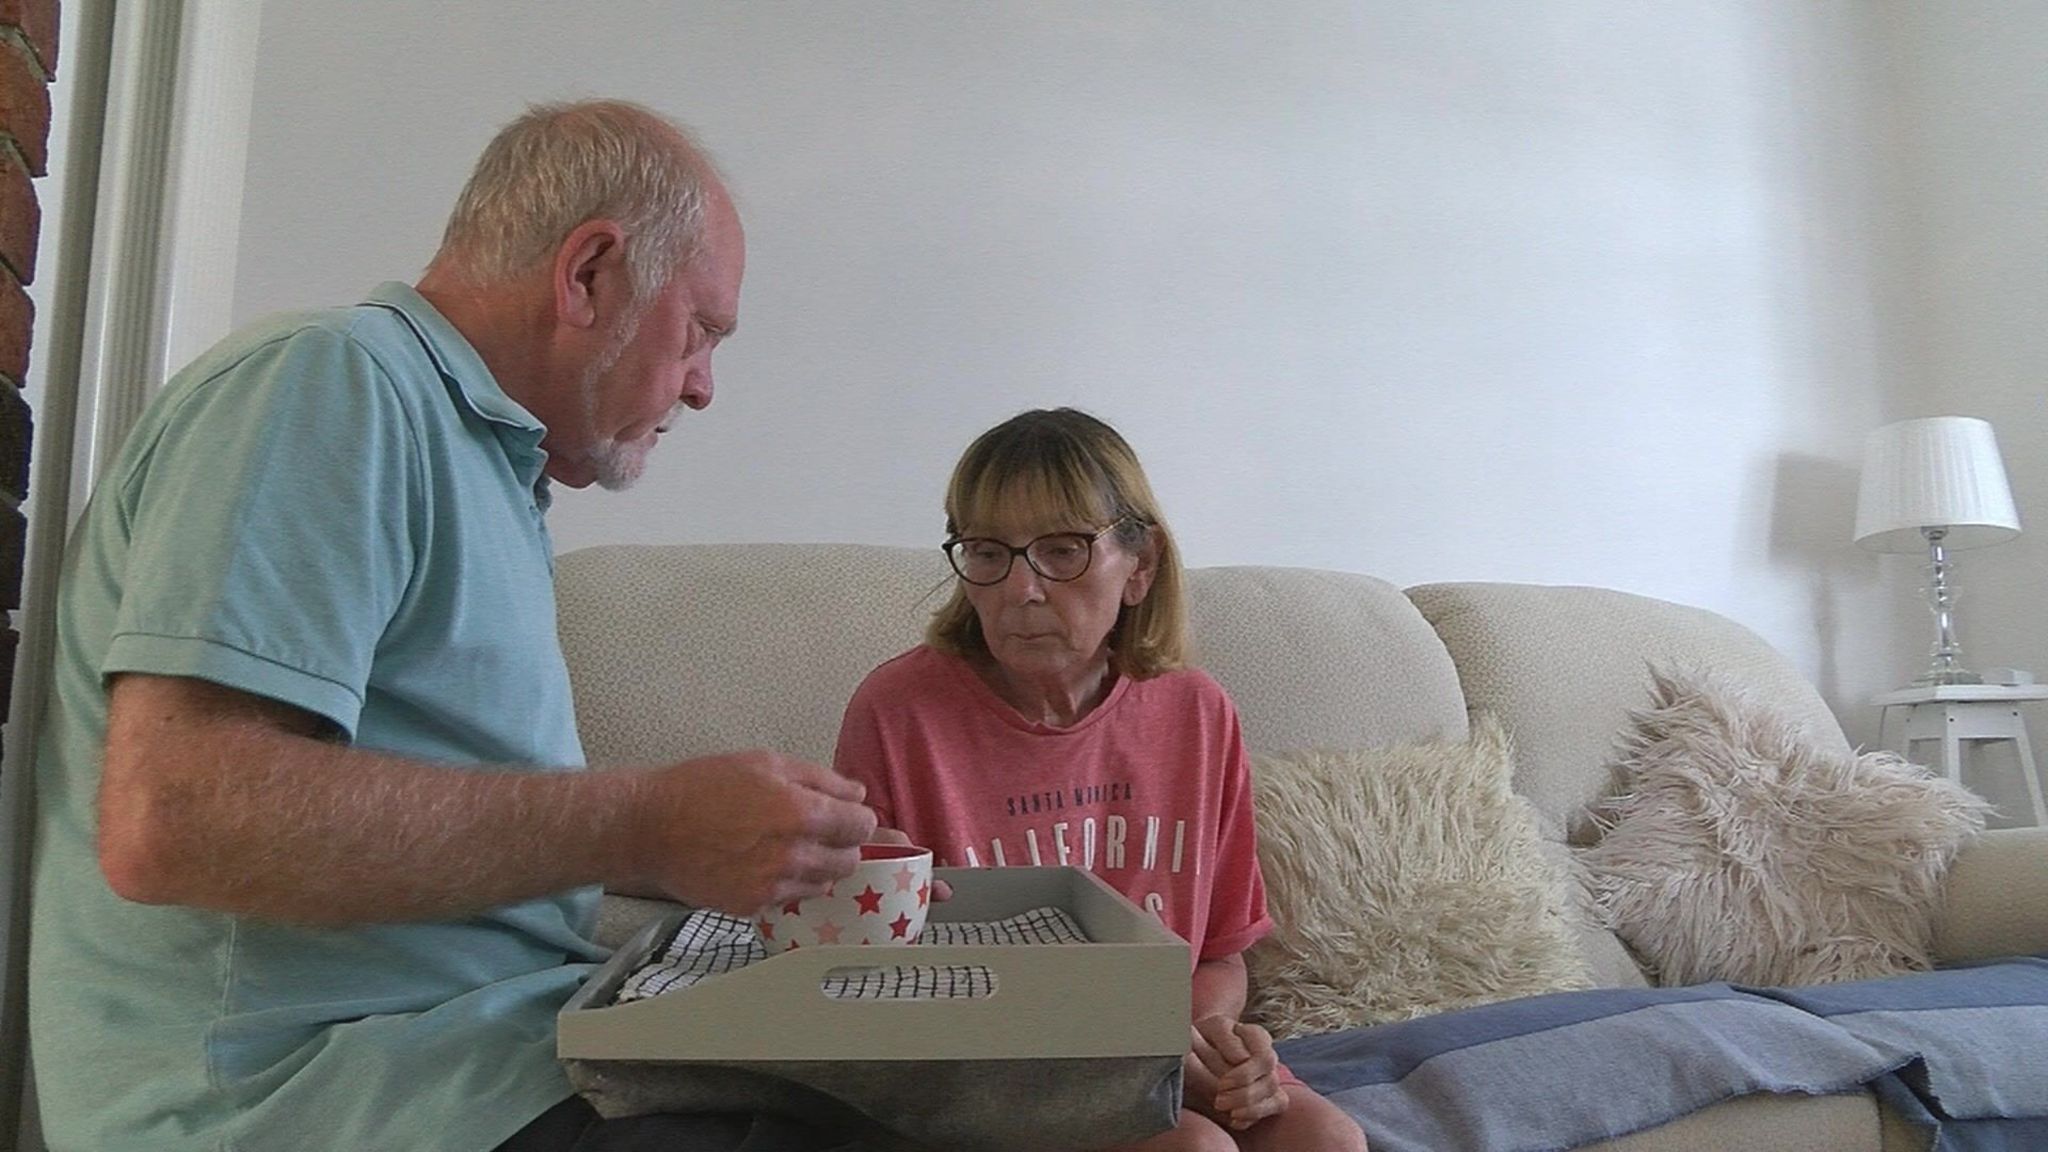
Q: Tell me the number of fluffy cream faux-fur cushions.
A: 2